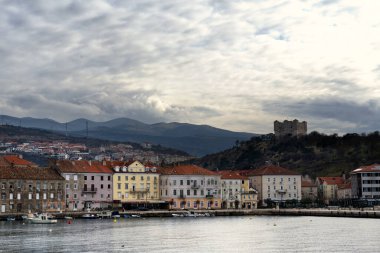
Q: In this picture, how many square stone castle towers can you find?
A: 1